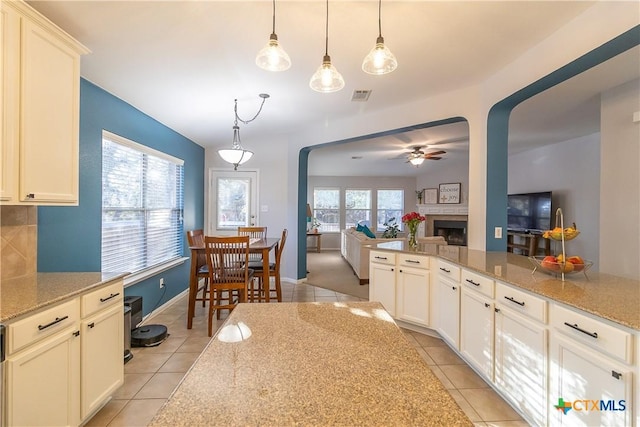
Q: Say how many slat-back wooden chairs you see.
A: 4